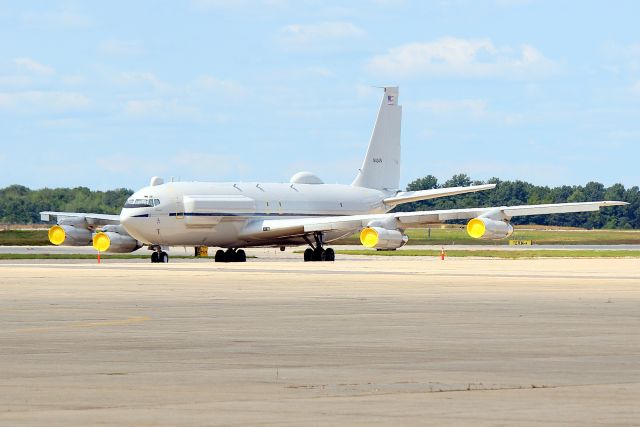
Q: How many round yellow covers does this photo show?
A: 4